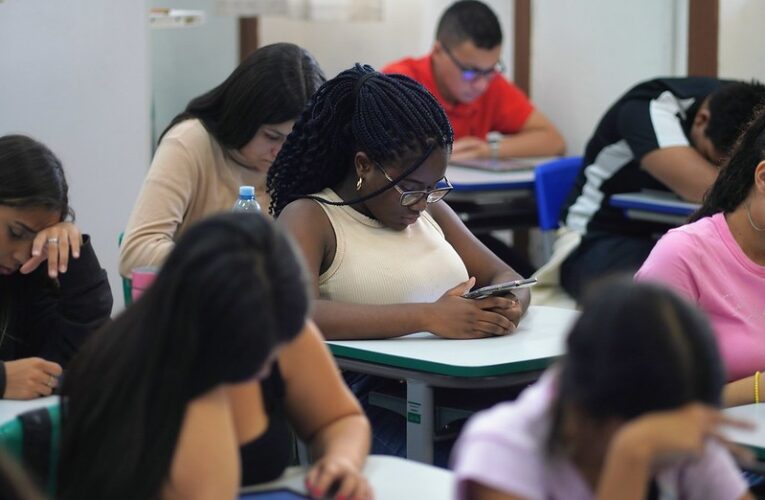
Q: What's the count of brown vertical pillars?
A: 3